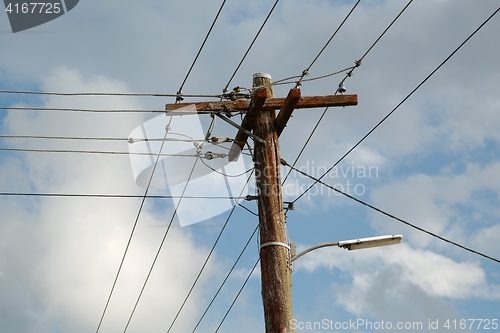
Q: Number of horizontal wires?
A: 5